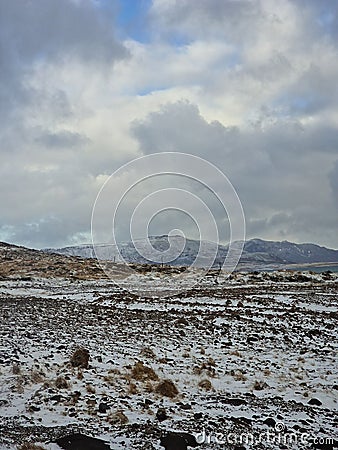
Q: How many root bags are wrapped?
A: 0